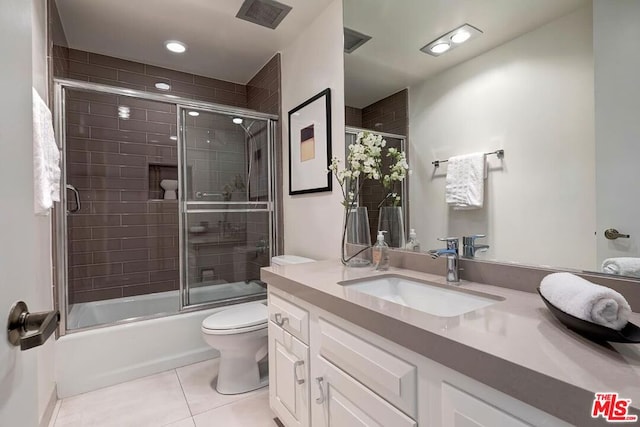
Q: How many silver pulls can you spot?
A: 3